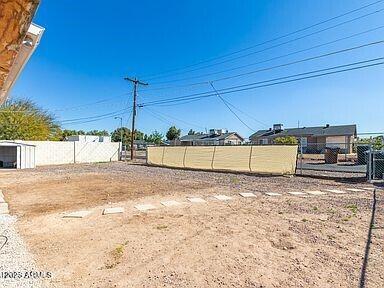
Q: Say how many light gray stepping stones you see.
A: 13